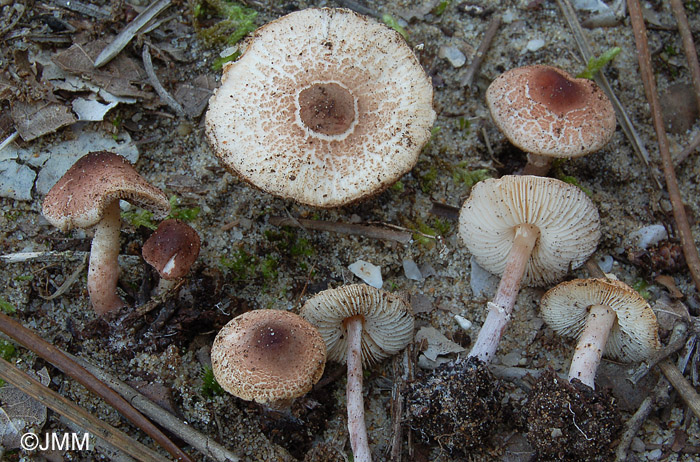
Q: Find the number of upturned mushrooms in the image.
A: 3